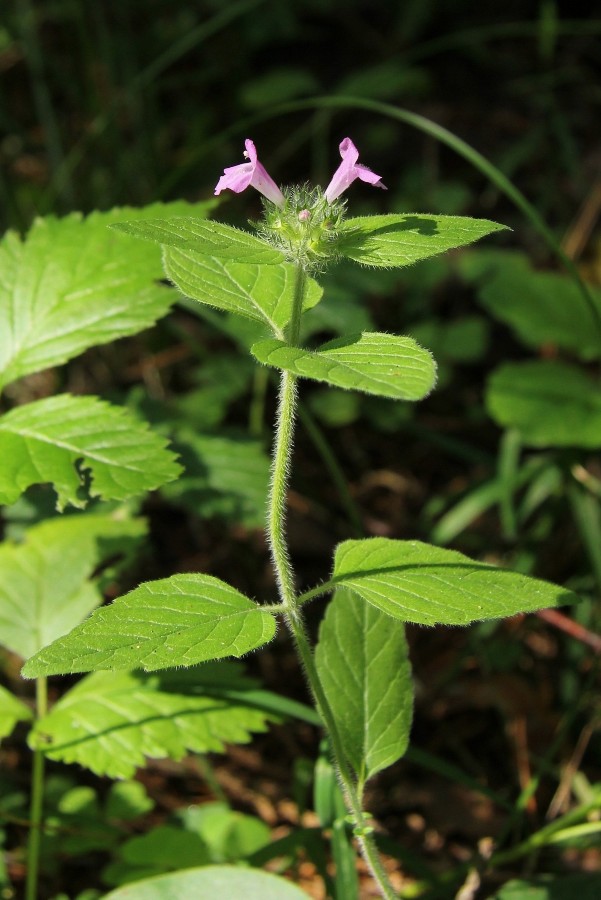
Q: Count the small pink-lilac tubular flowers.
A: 2